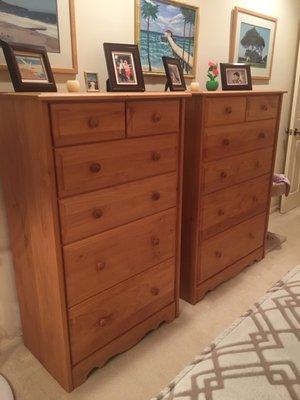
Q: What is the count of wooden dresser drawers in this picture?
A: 12